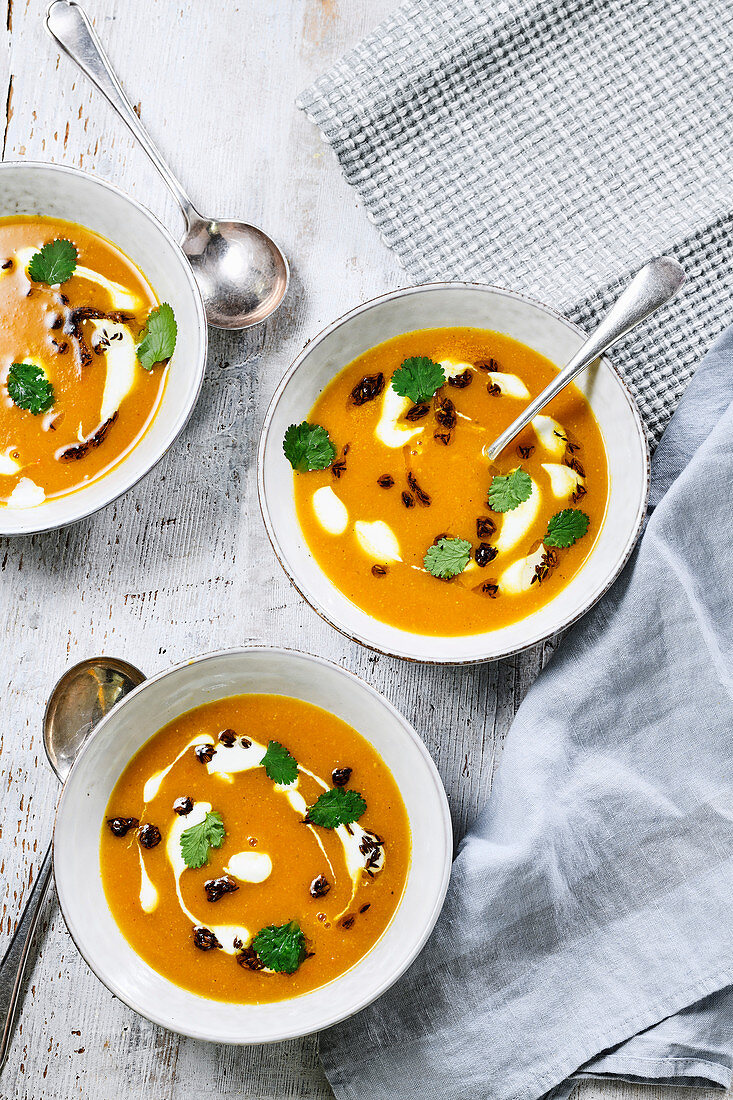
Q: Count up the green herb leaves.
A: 12